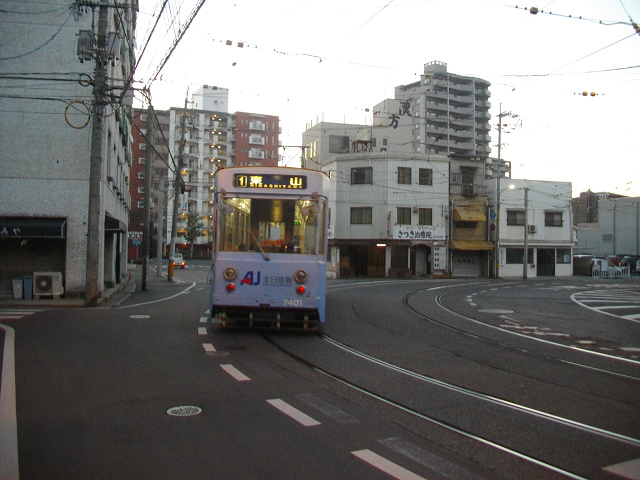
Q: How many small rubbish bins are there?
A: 2